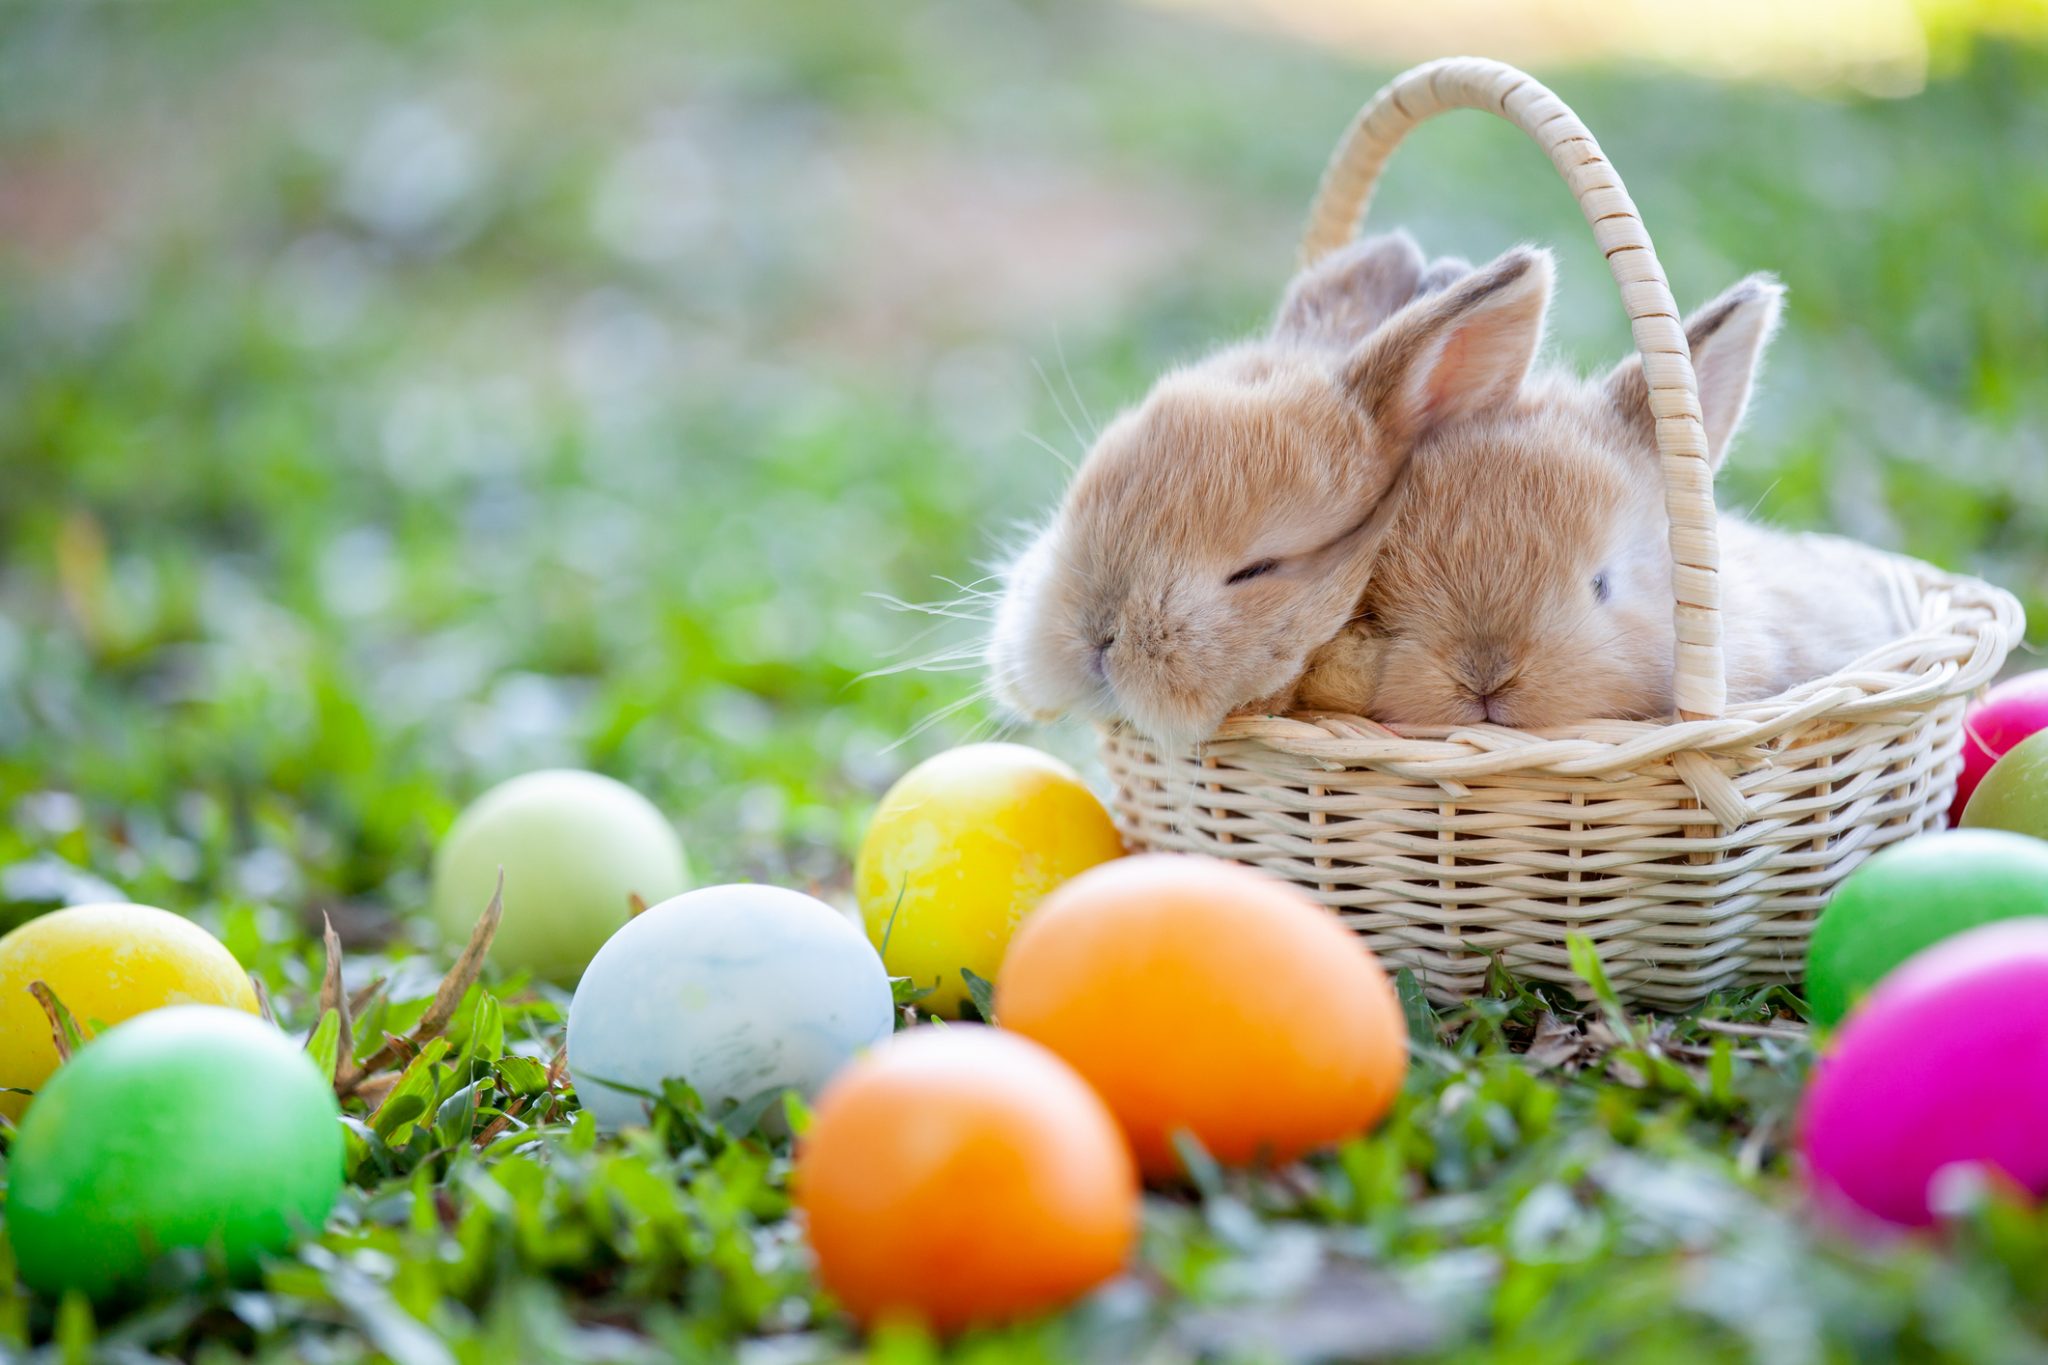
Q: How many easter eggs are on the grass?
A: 11